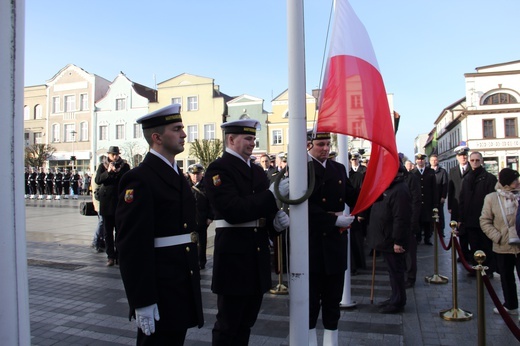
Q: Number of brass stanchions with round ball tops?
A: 3